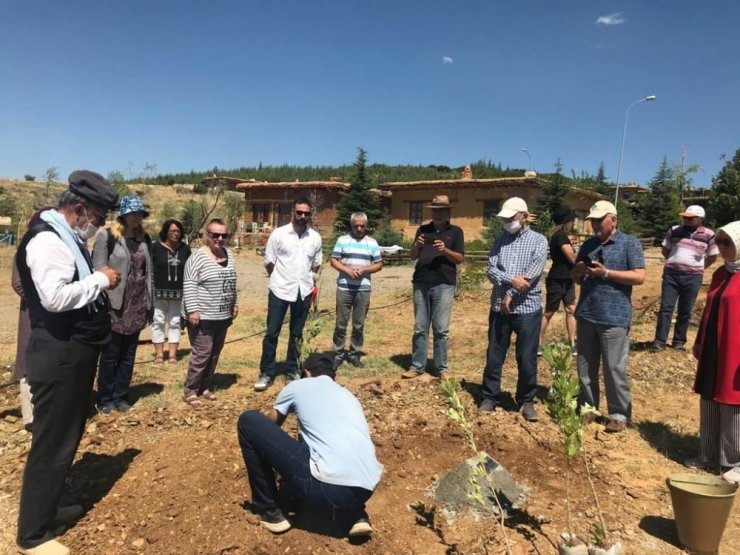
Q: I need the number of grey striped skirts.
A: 1